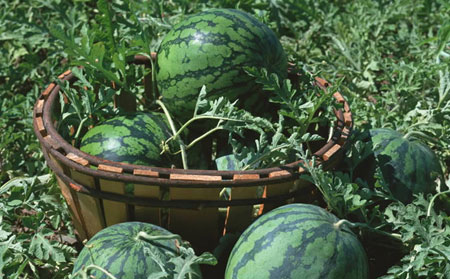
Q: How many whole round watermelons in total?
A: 5